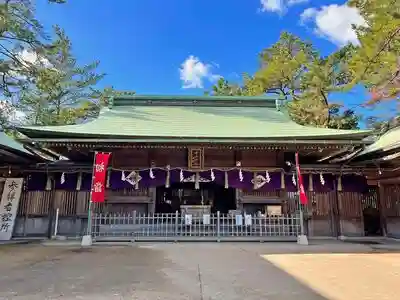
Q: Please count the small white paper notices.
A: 4